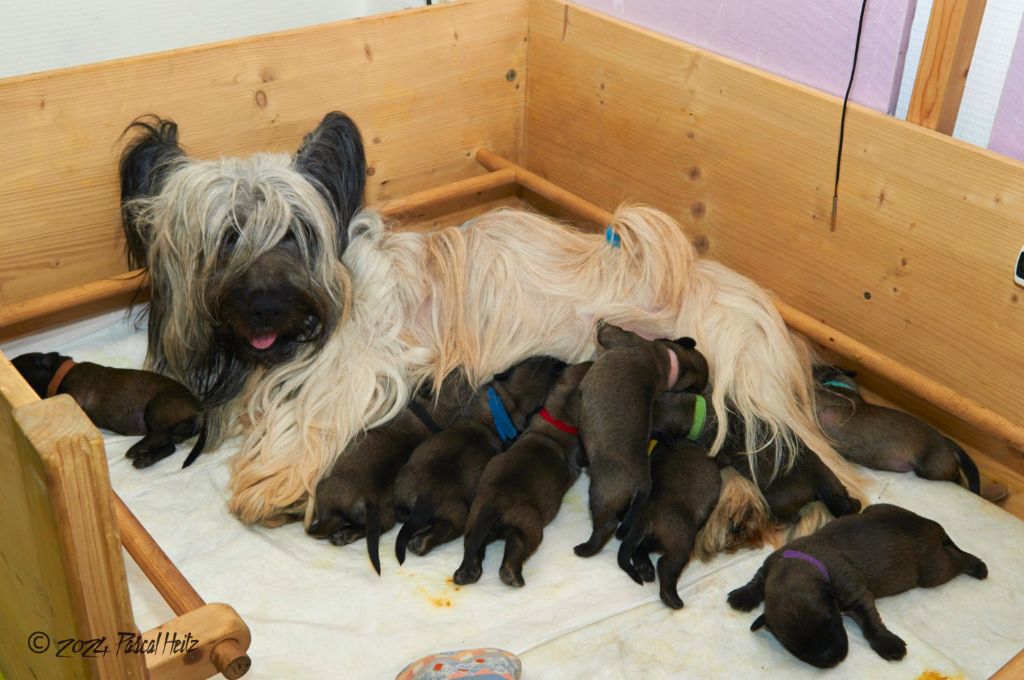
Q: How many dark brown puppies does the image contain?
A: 9